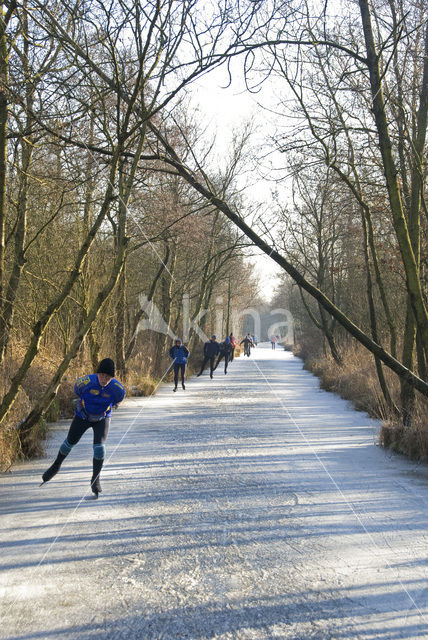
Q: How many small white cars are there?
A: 0